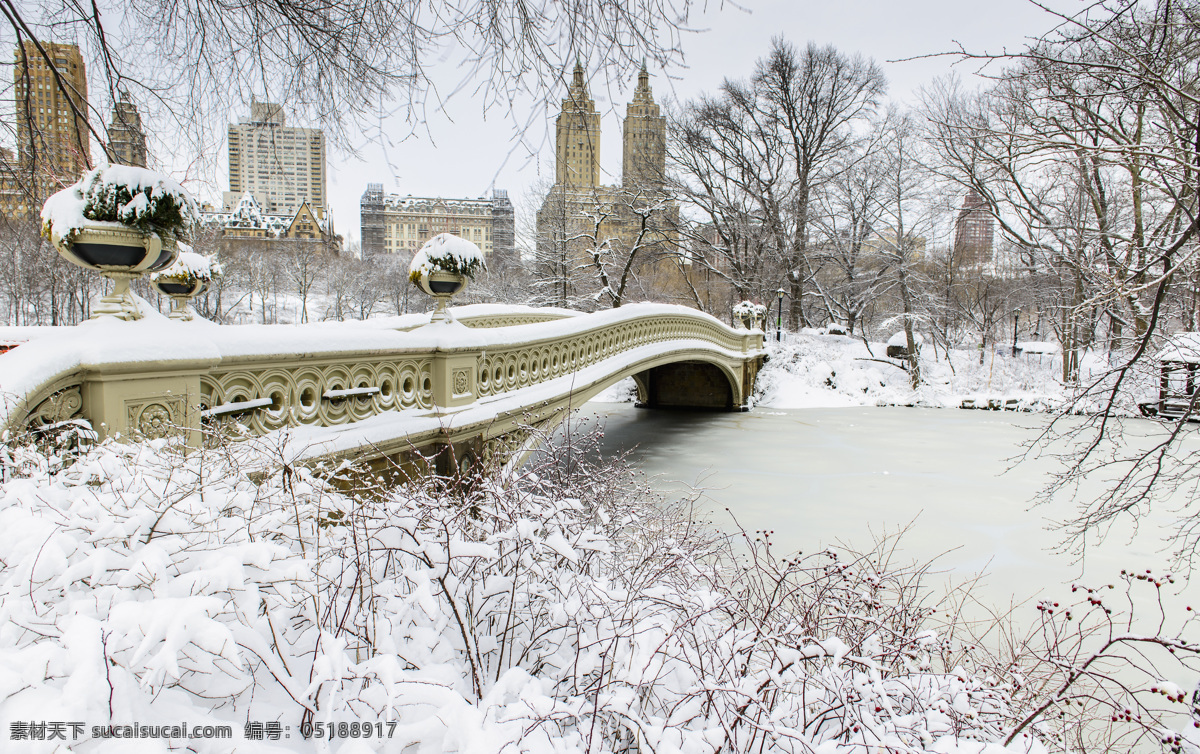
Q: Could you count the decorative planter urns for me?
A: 5